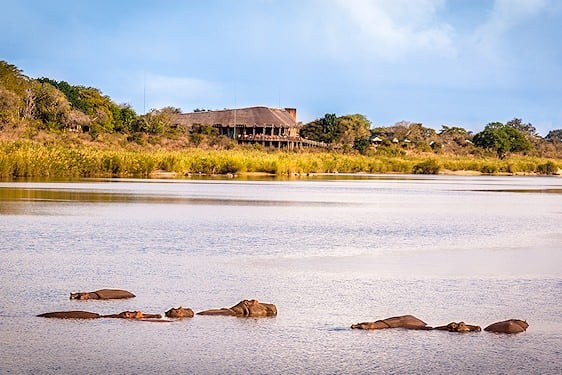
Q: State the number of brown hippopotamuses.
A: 8